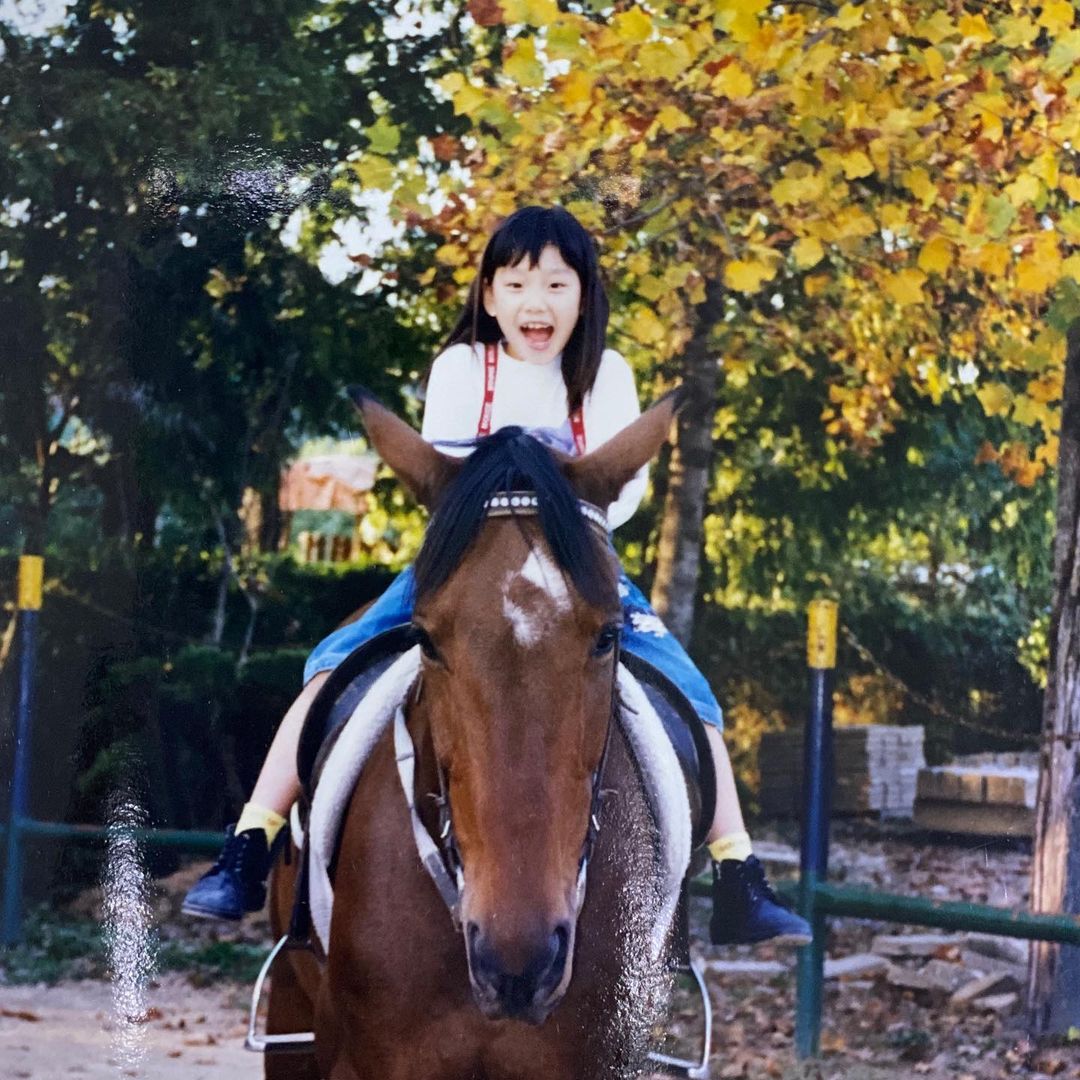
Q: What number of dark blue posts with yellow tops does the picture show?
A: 2